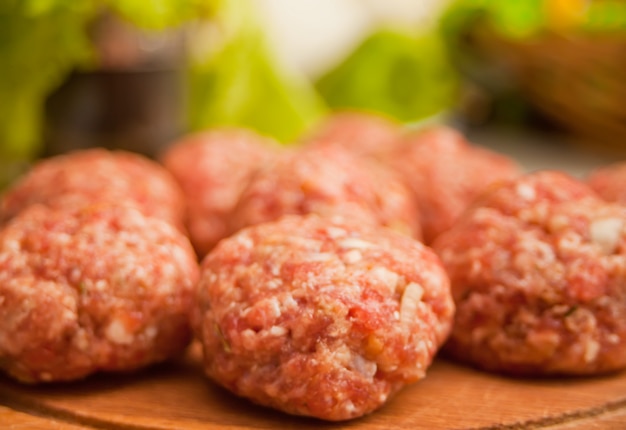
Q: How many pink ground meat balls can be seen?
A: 9